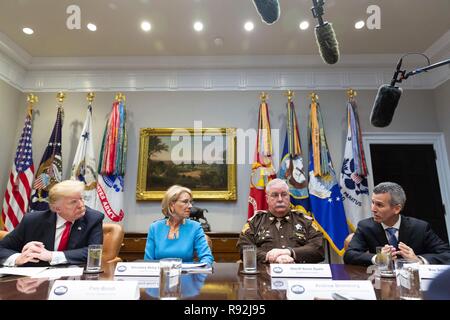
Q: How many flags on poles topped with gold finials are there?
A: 8